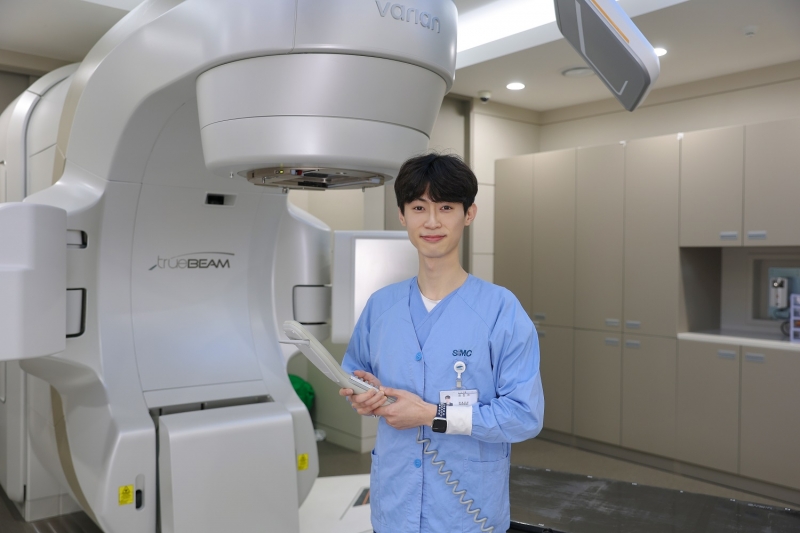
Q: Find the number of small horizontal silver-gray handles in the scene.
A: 10